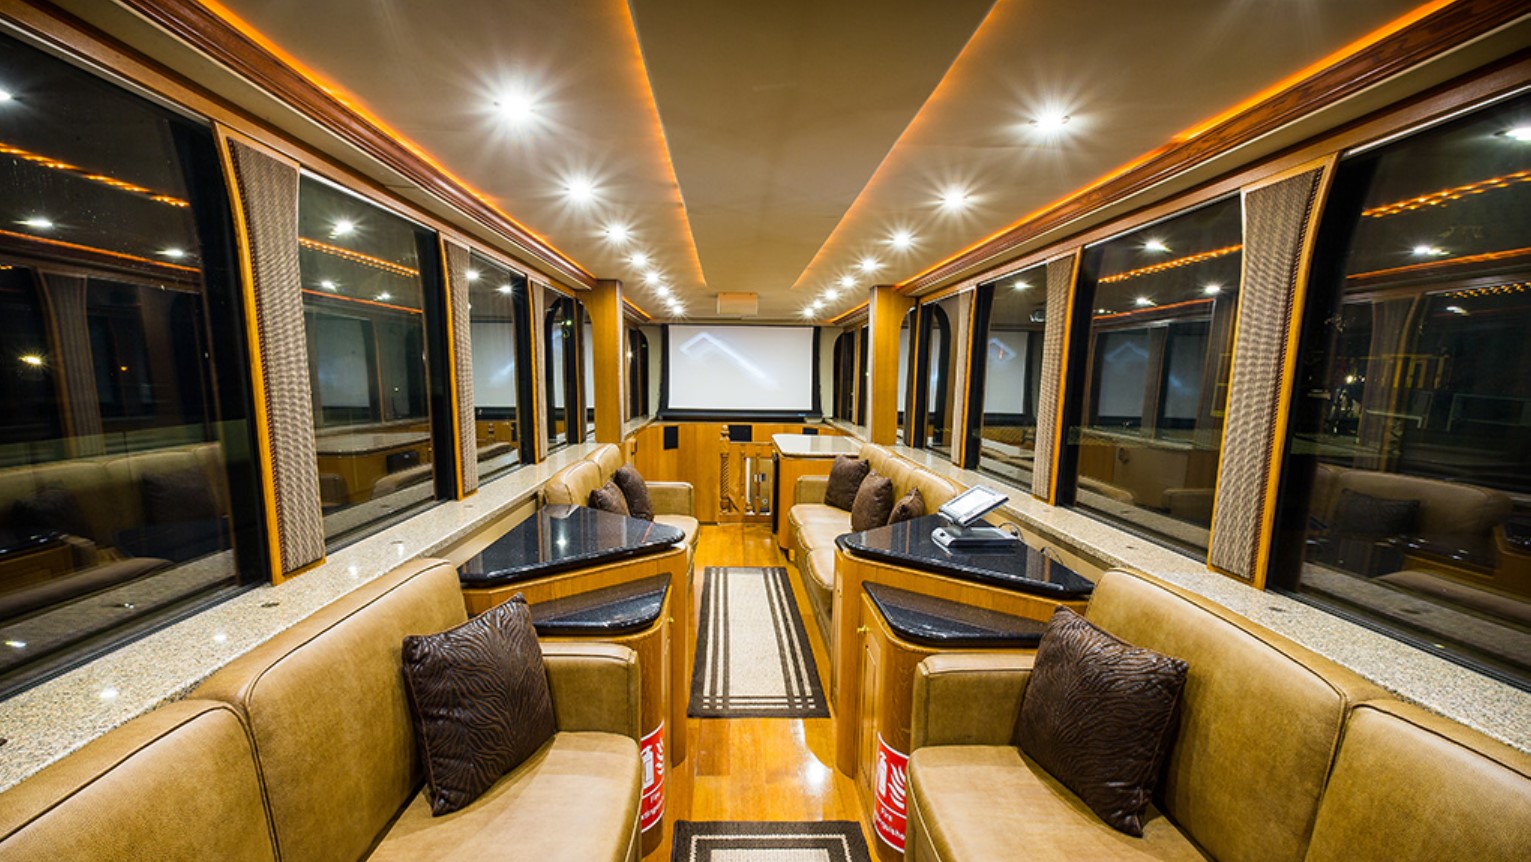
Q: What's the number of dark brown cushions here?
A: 7